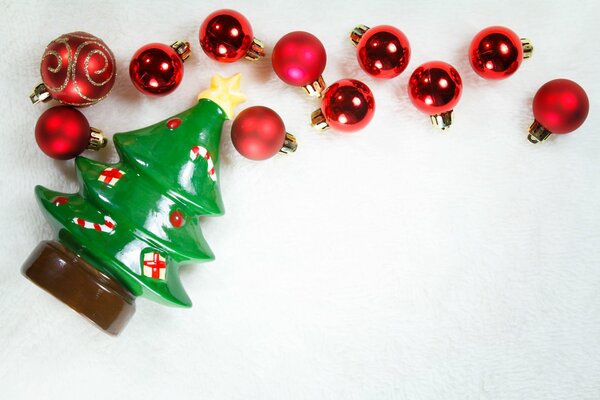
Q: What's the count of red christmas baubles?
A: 11